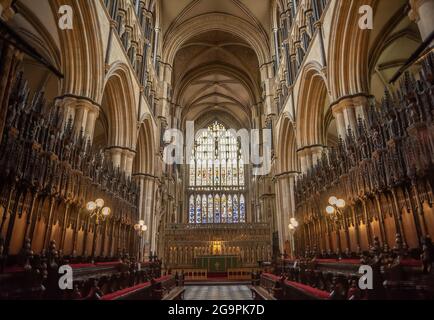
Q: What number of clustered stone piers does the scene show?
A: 6